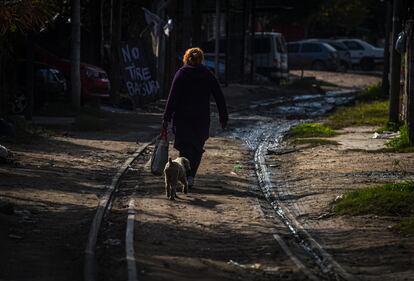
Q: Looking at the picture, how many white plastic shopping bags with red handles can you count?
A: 1